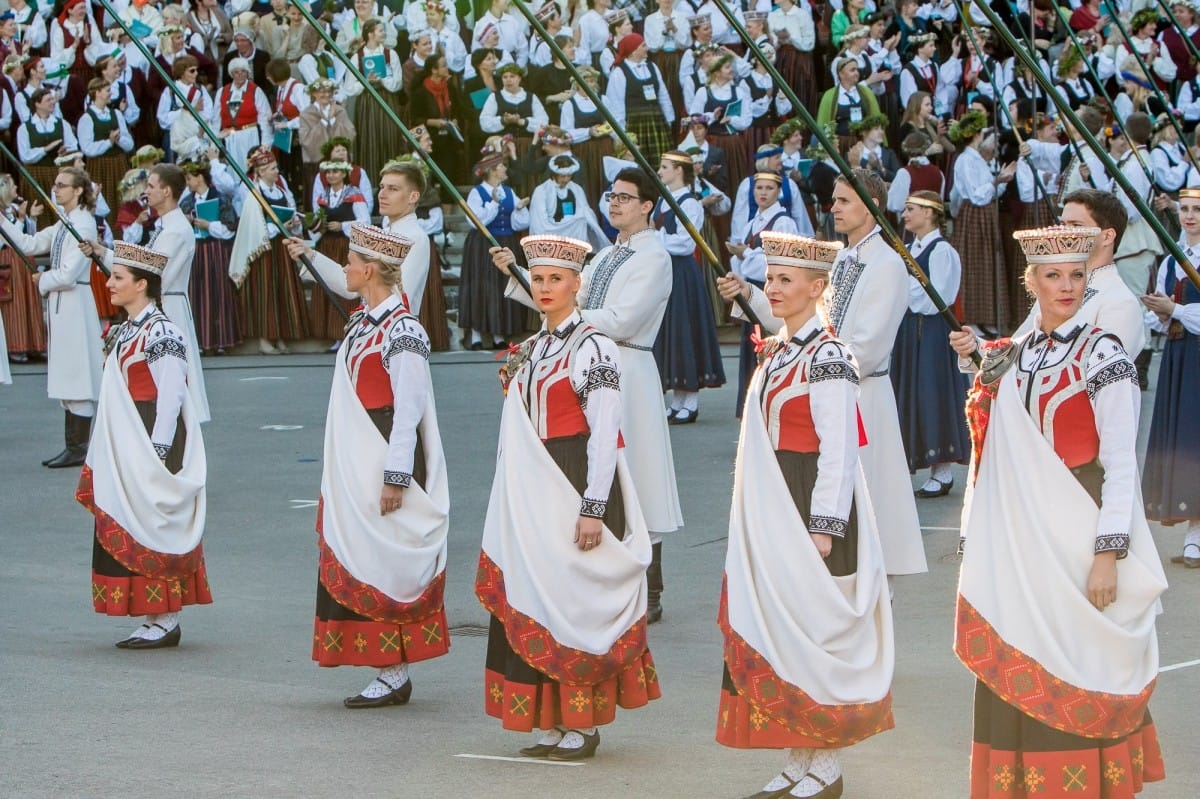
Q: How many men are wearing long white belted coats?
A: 6